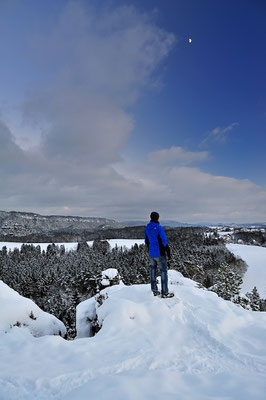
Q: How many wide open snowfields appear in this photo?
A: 2